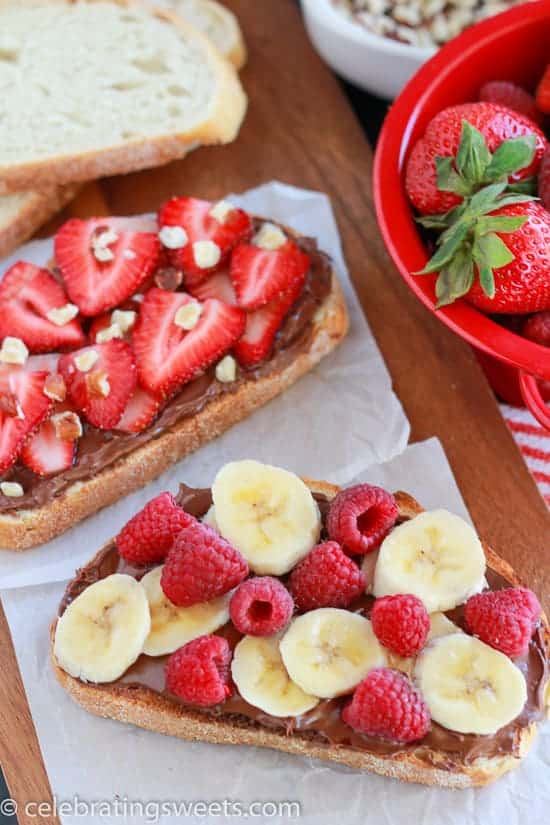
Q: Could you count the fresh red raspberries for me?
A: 9